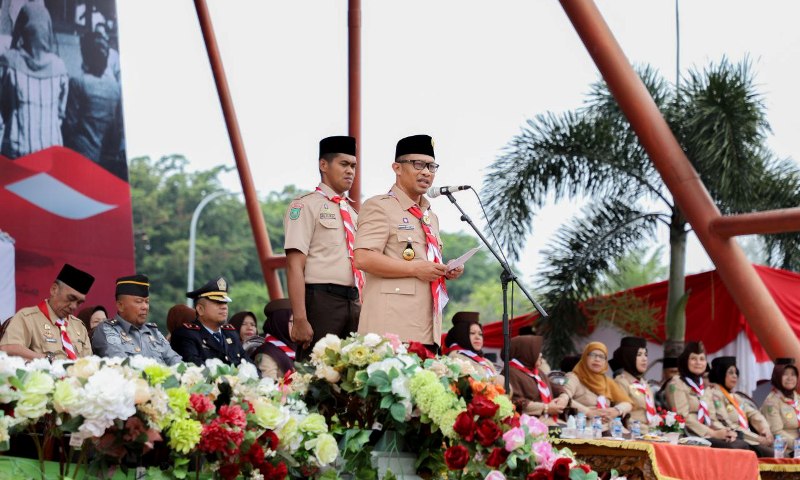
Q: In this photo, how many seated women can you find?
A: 11